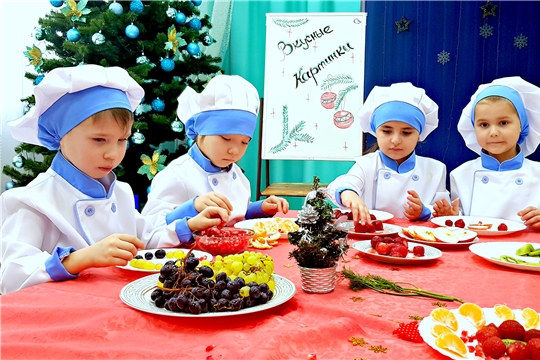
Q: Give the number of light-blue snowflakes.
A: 3